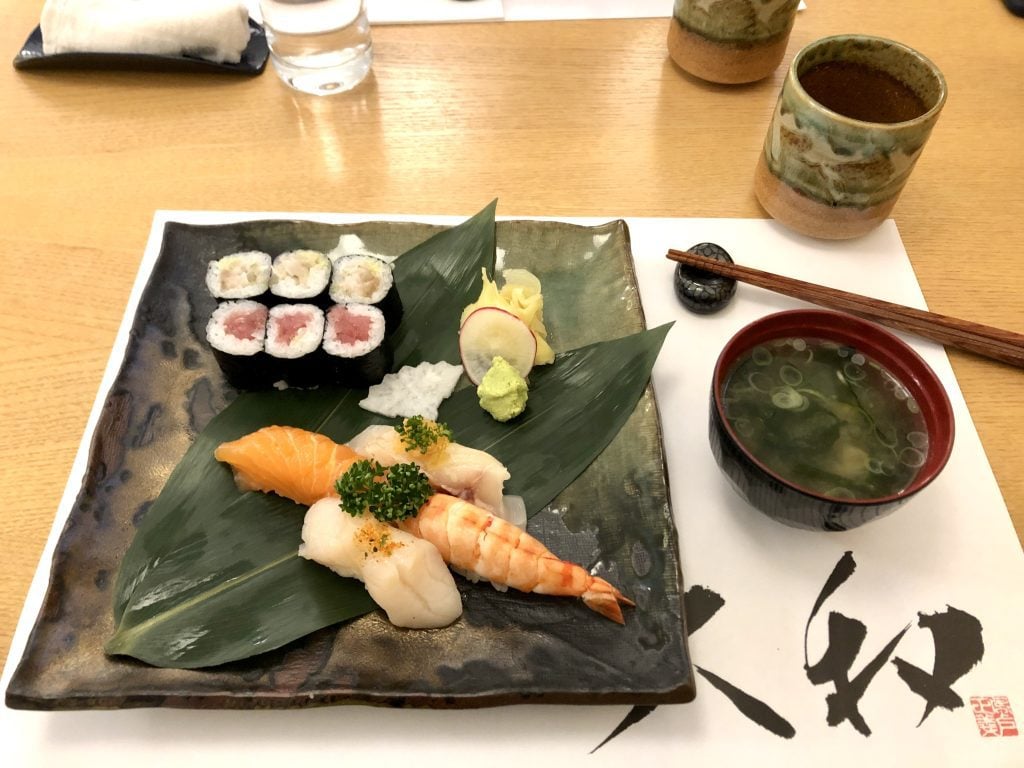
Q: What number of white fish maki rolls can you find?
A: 3